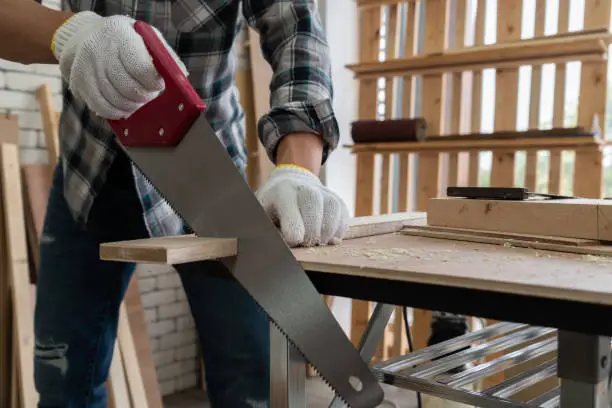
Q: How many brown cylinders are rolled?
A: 1